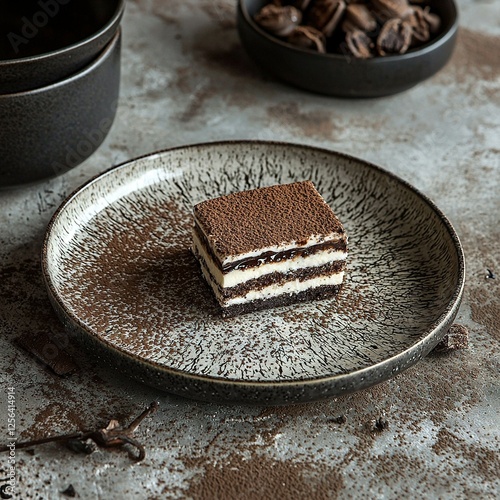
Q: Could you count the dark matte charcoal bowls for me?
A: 3